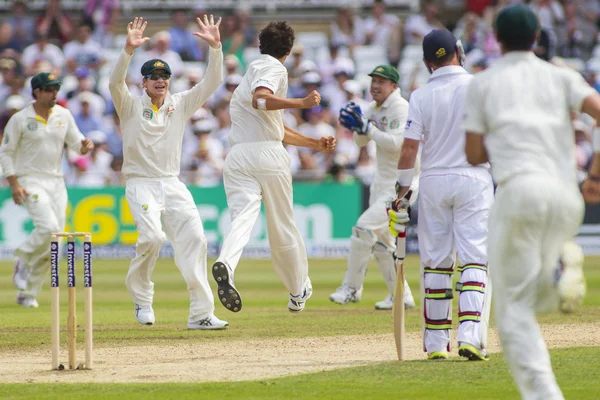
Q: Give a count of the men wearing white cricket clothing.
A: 6